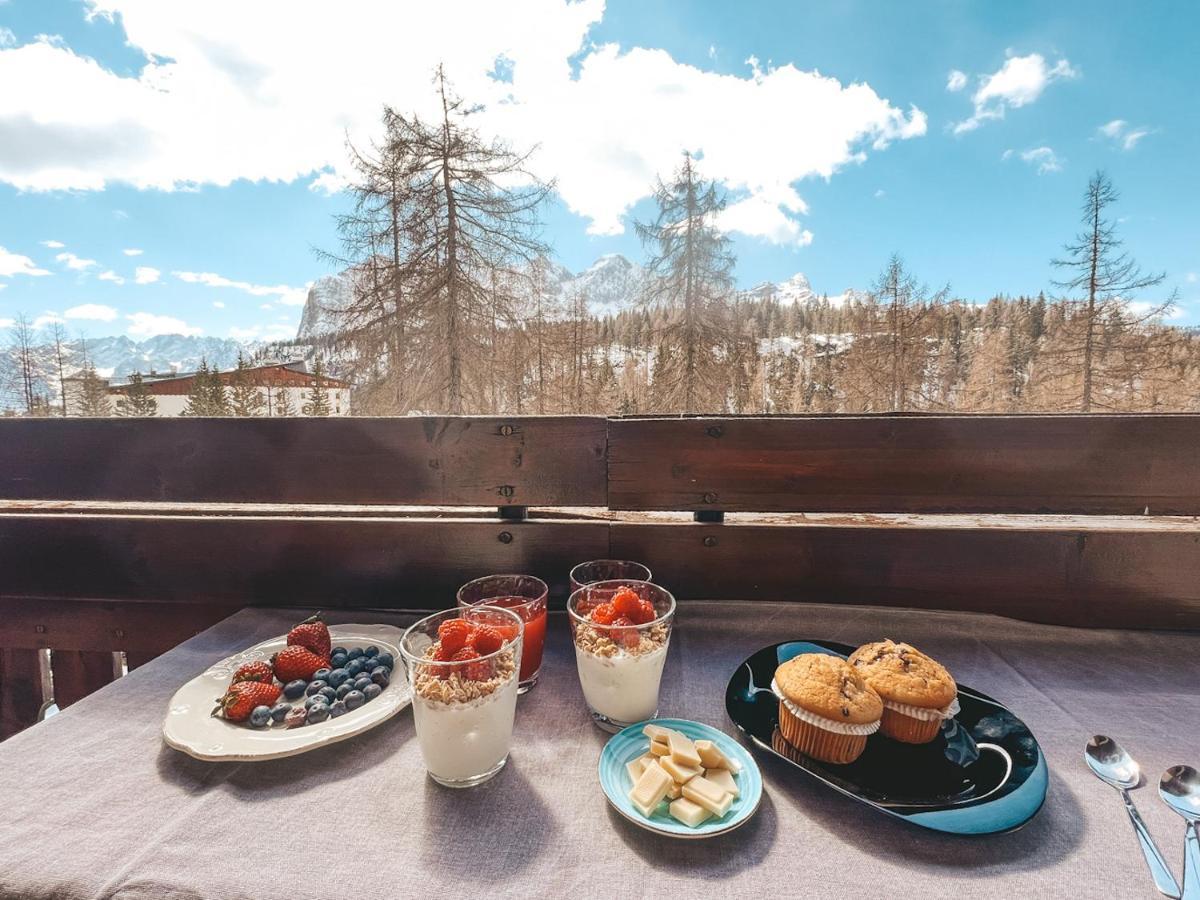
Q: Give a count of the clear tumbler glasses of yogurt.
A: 2